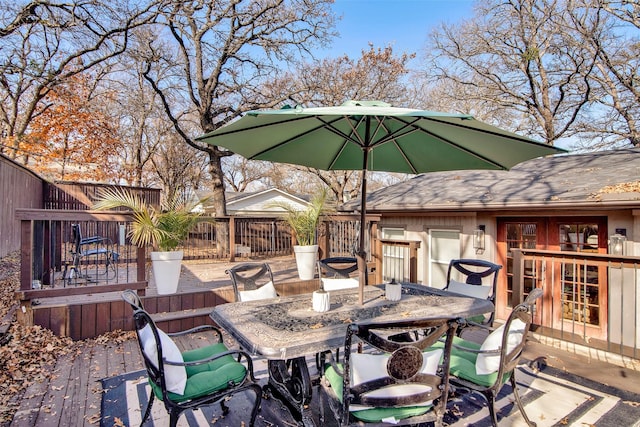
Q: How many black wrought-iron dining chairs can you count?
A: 6